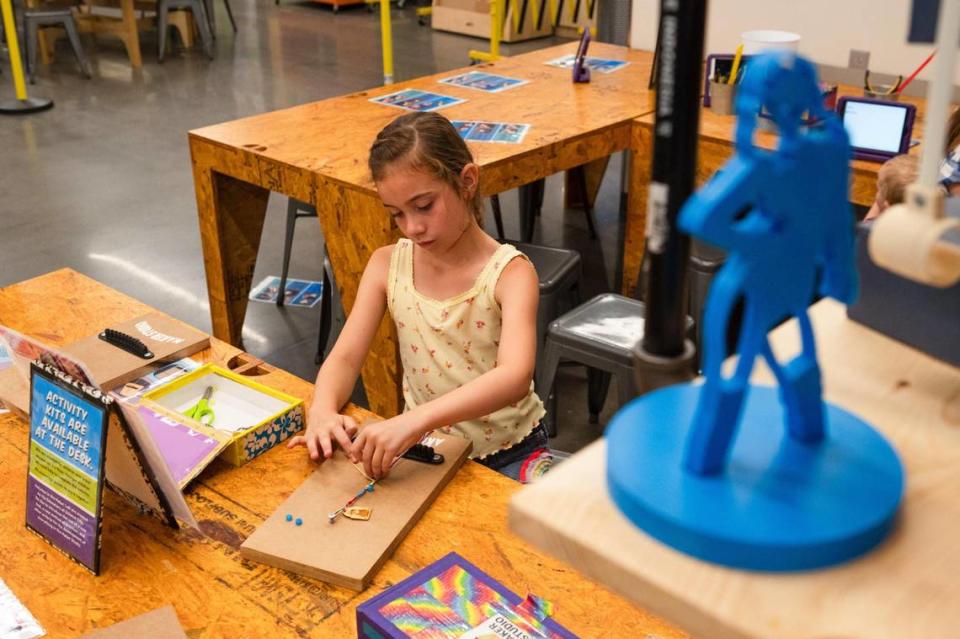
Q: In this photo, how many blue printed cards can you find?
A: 5